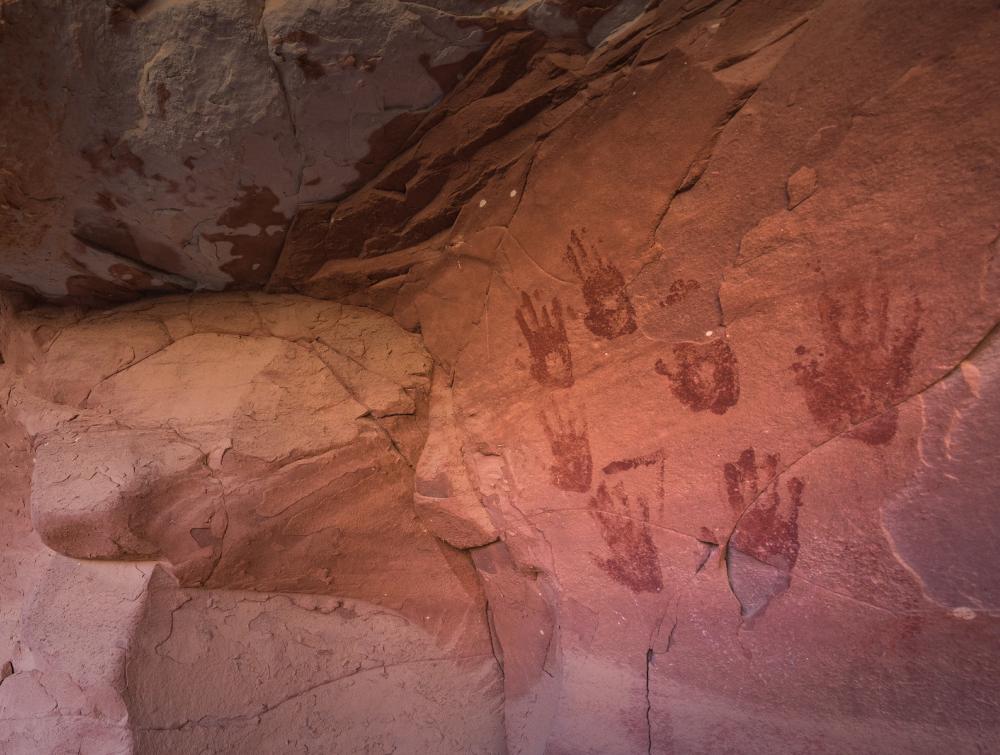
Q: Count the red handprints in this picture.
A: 7